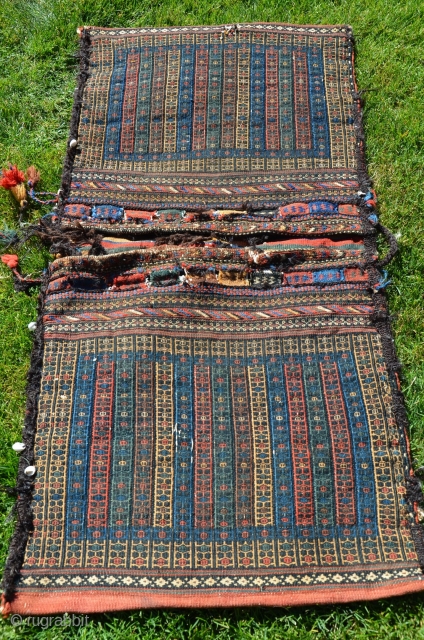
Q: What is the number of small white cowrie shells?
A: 4